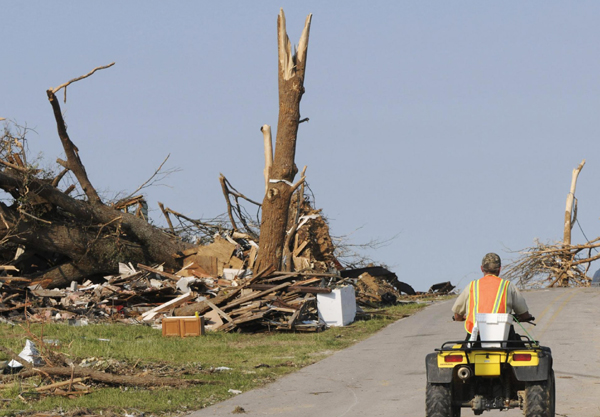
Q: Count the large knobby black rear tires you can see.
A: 2